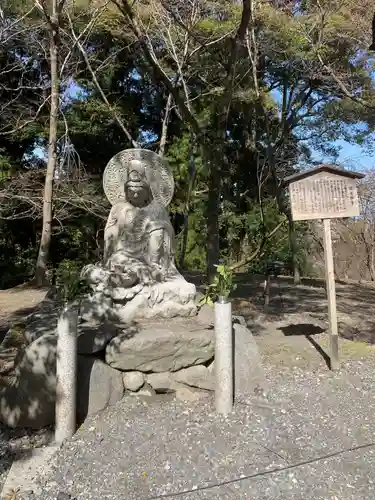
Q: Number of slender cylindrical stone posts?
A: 2